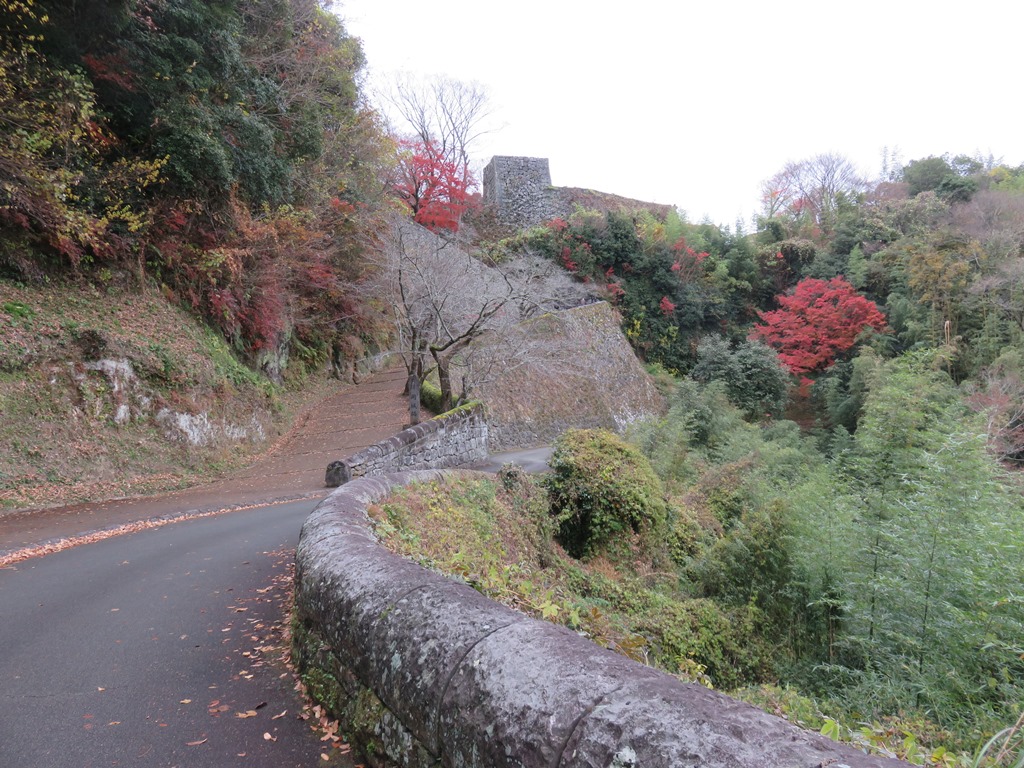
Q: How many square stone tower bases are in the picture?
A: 1